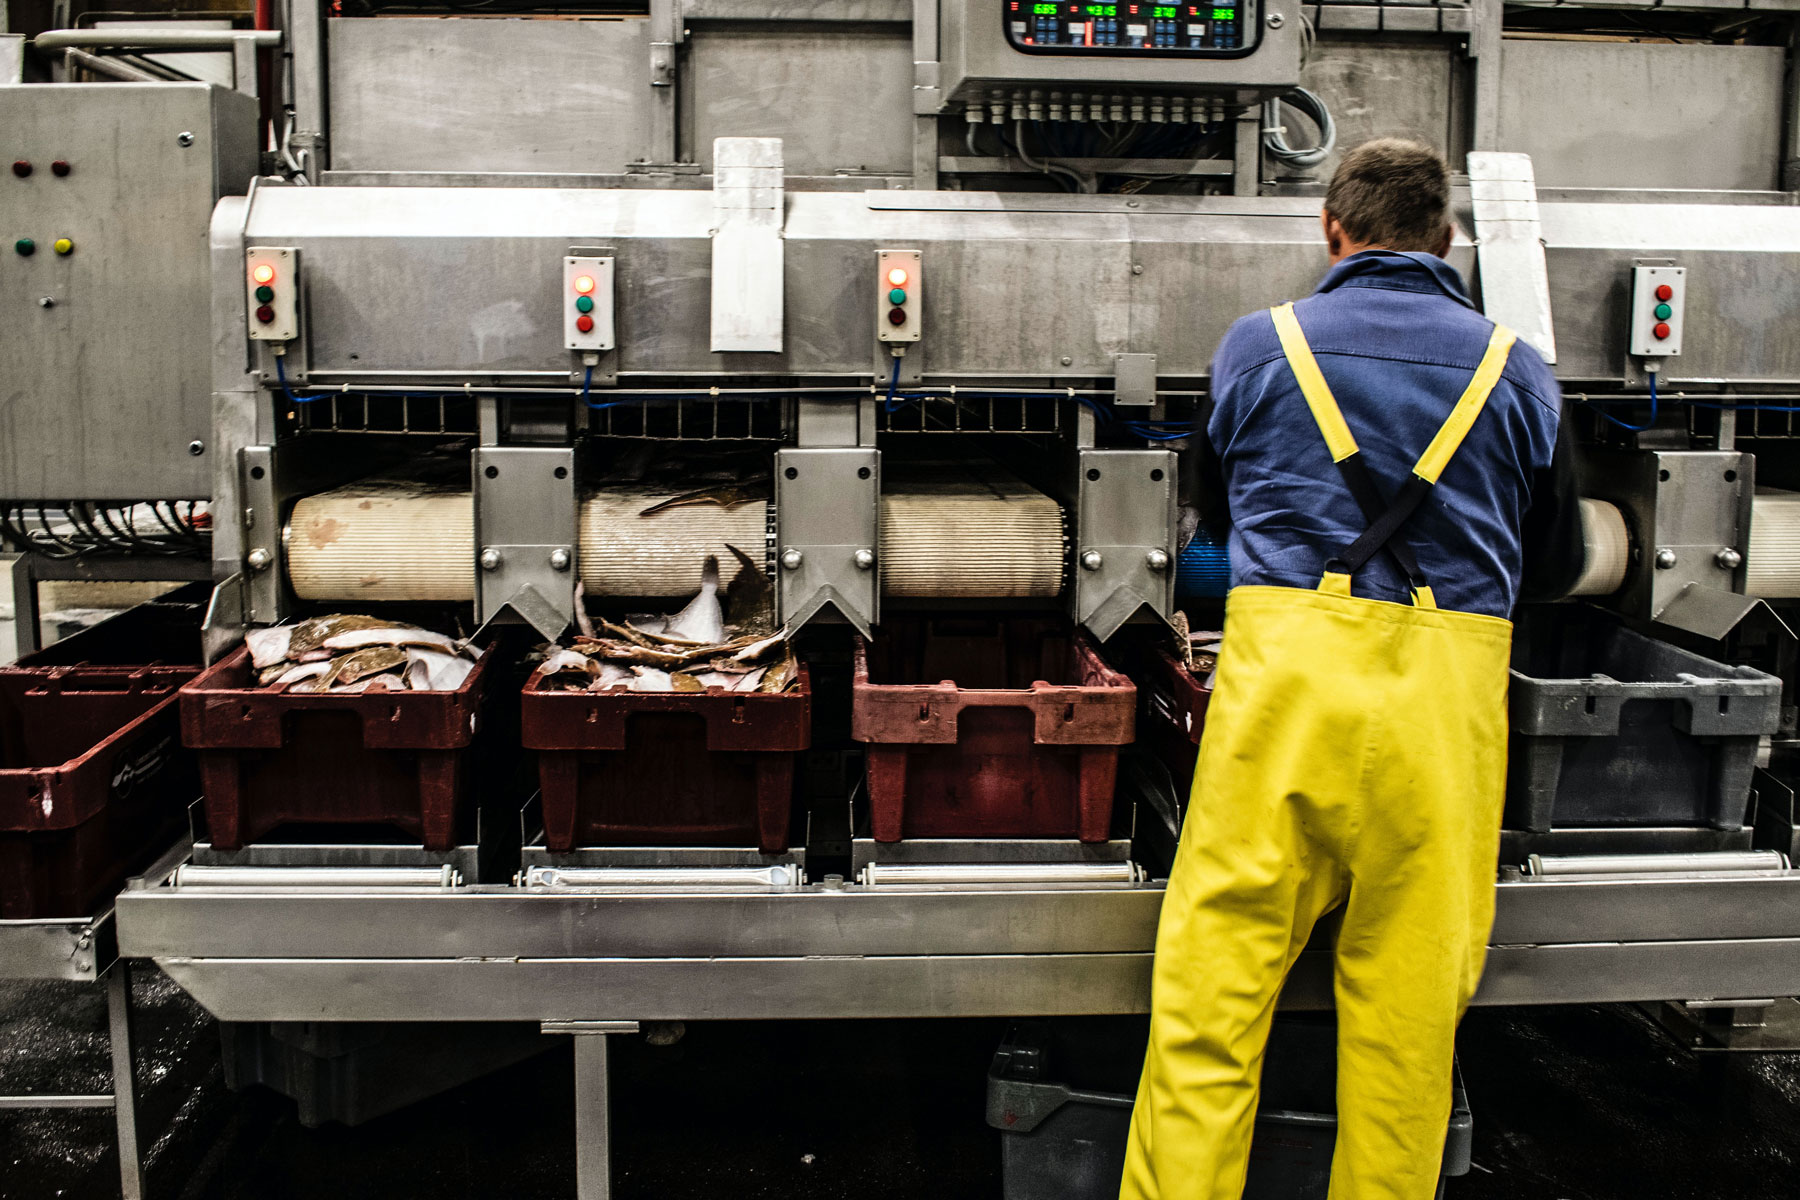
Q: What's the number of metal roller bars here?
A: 4